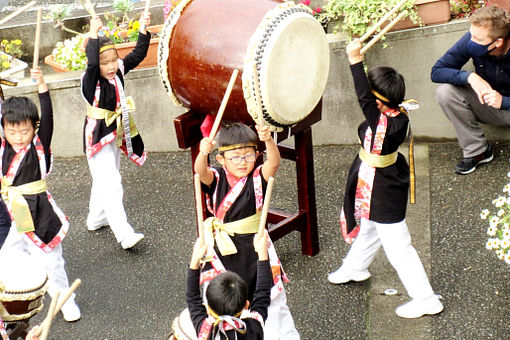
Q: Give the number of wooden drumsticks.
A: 12